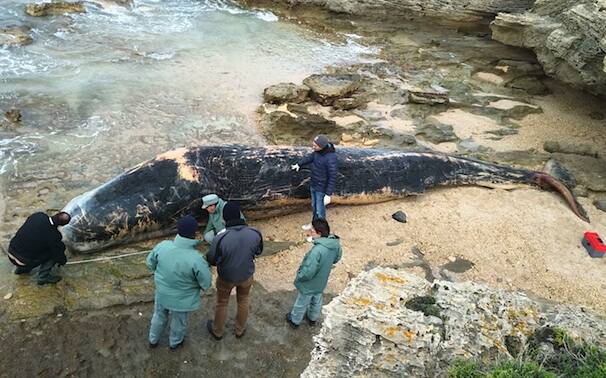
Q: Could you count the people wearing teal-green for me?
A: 3